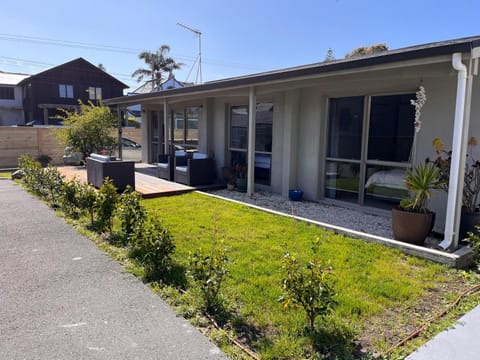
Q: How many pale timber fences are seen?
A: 1